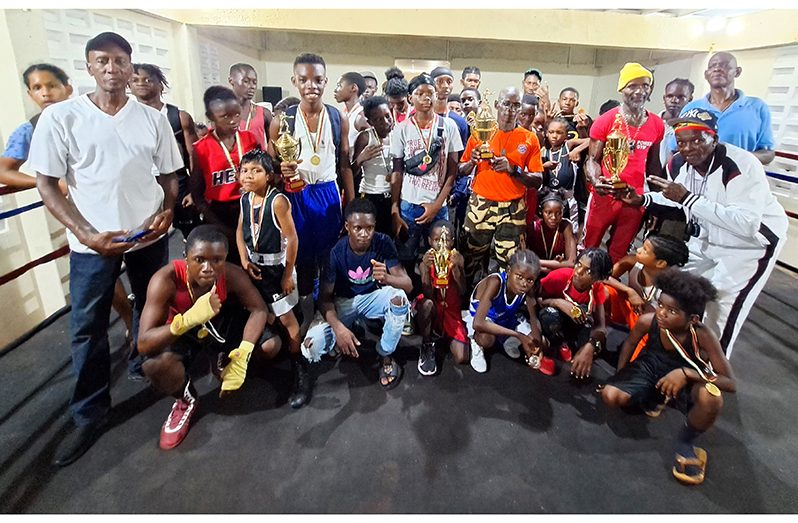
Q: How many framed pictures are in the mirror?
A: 0